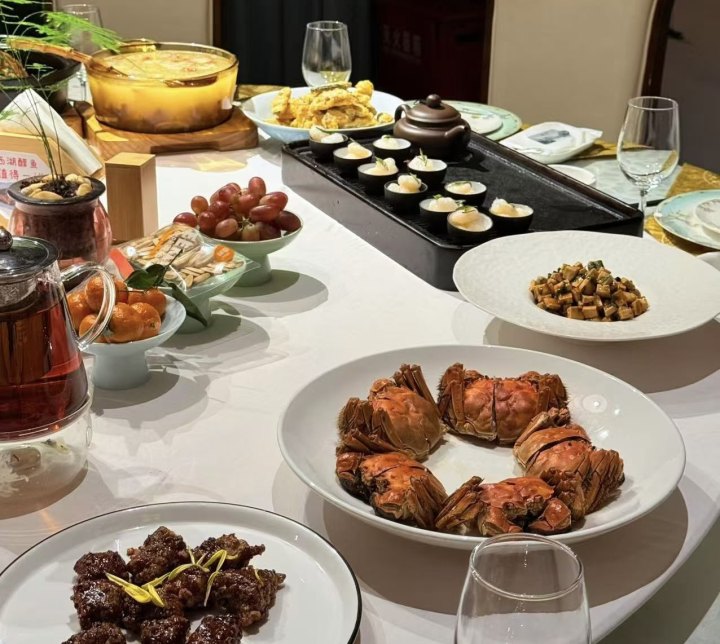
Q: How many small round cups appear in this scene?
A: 10